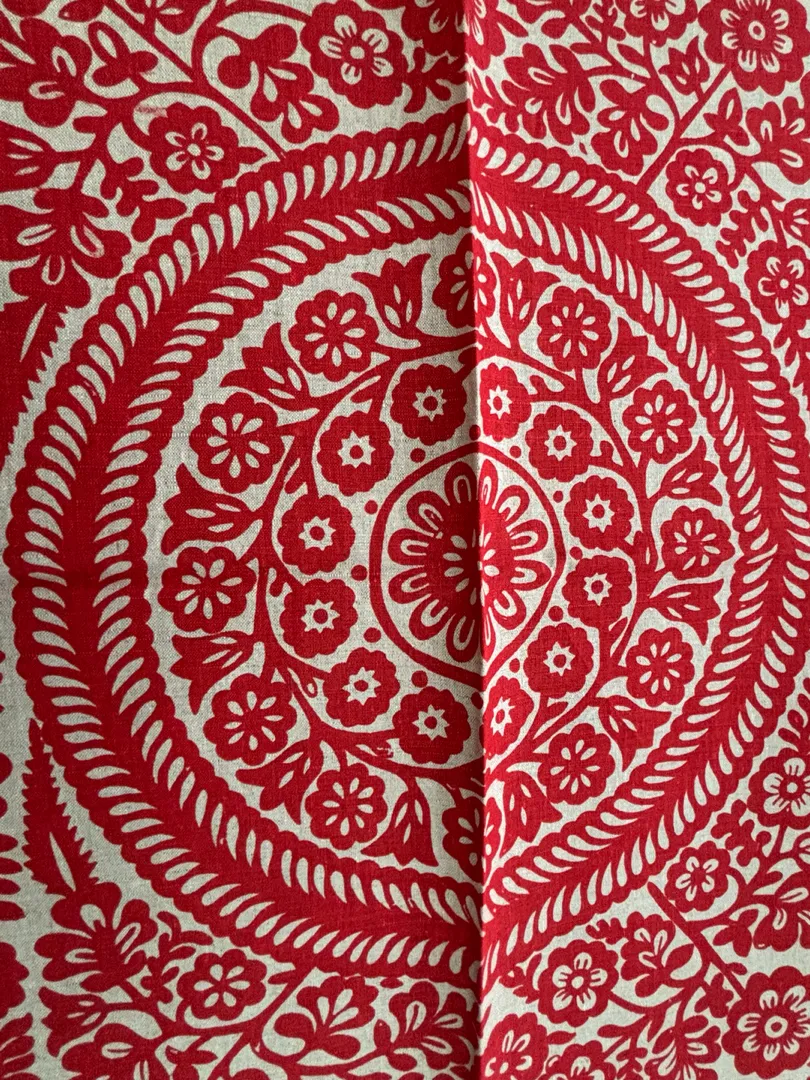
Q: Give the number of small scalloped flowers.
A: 12